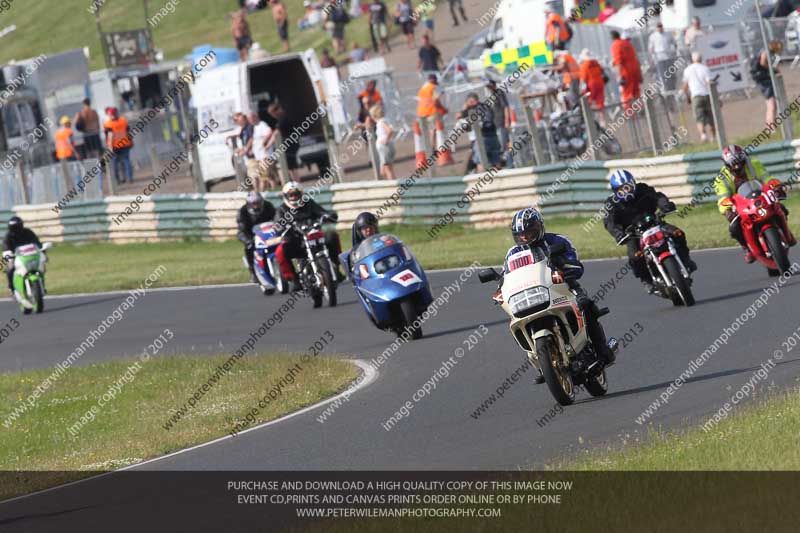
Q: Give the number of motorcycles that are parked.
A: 1